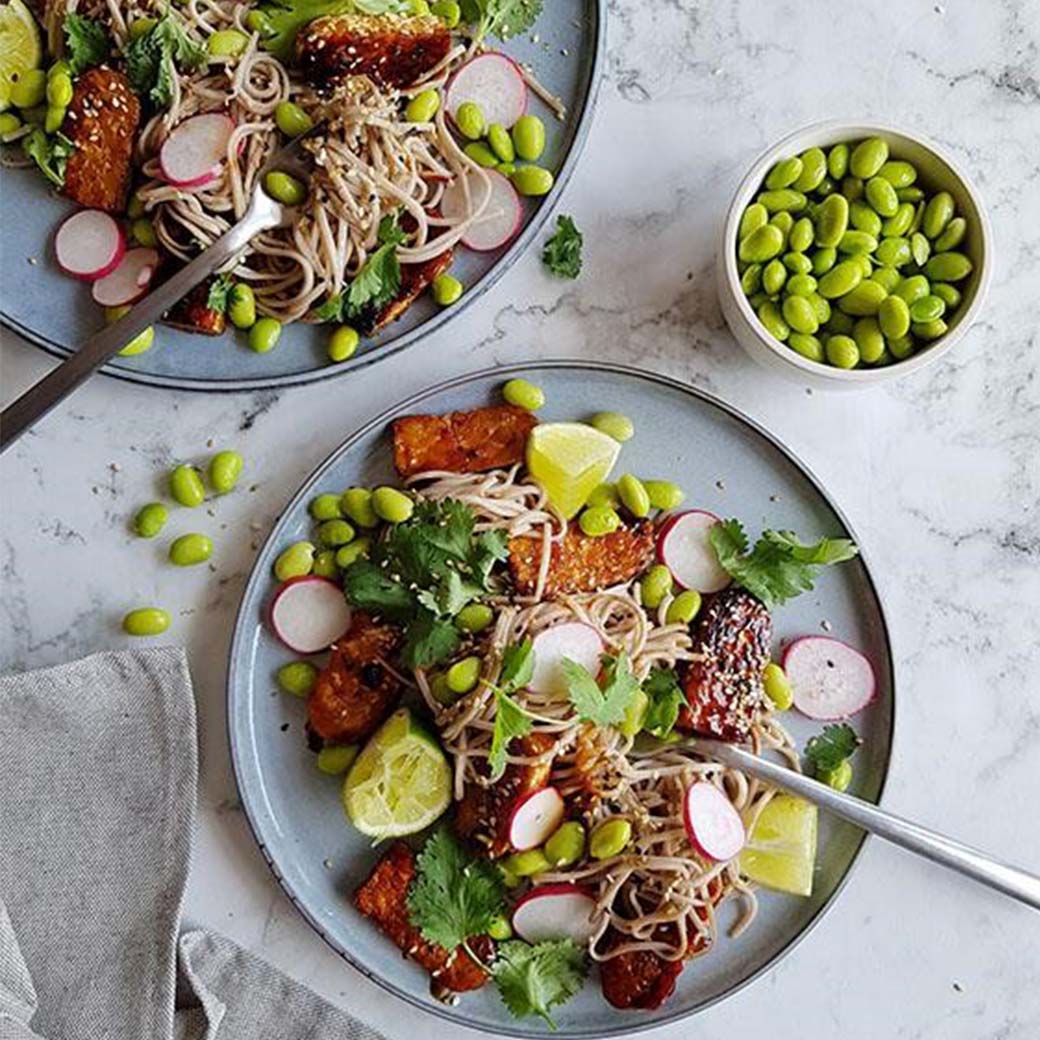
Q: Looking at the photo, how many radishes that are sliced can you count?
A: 12